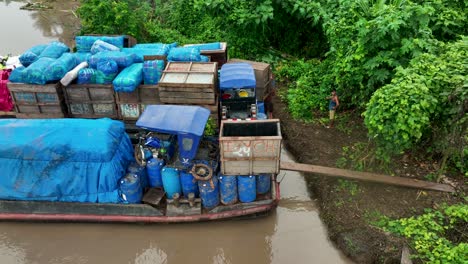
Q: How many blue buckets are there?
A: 9